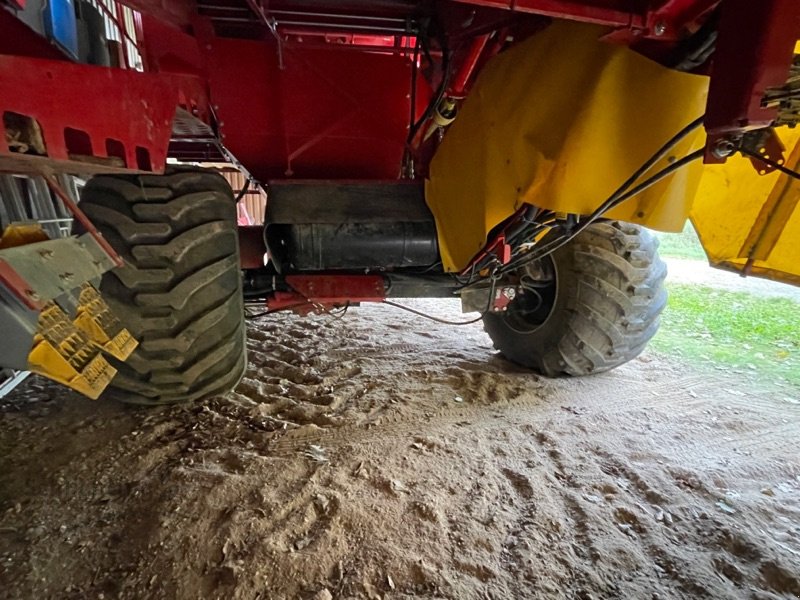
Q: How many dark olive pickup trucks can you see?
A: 0